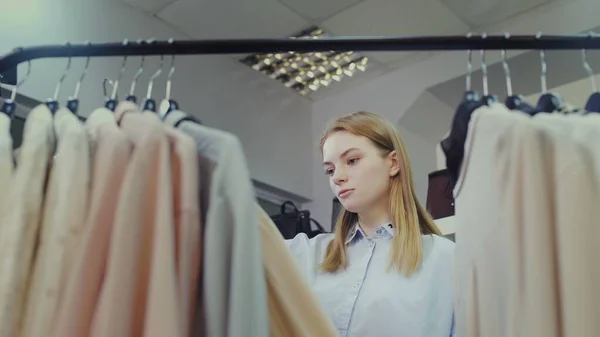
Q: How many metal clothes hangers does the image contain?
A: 12